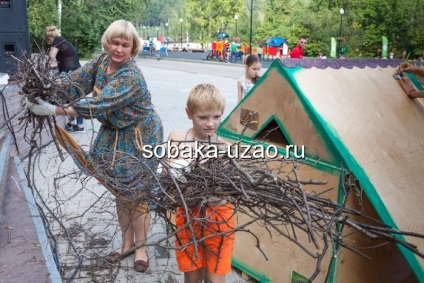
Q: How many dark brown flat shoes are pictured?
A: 2